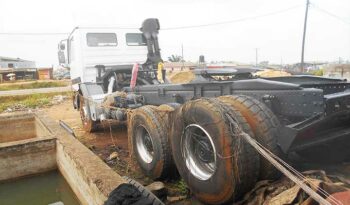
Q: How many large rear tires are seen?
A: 3